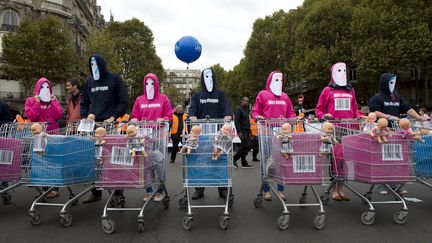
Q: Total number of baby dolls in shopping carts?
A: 11